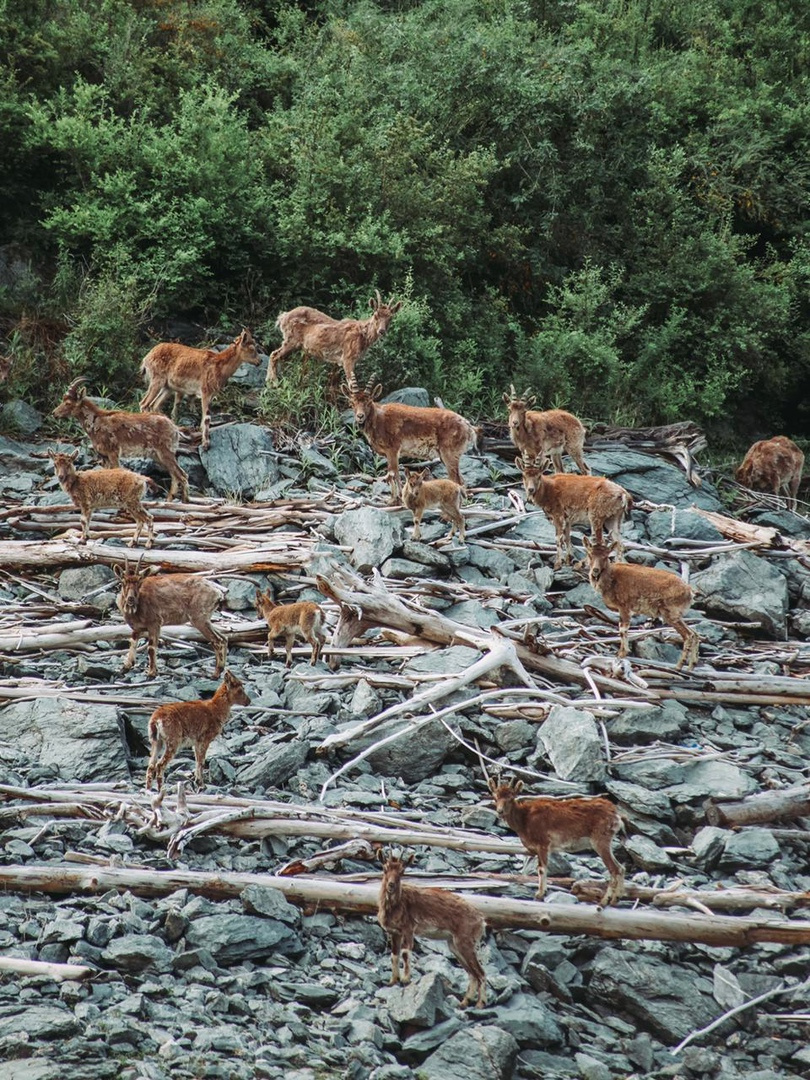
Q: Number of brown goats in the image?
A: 15